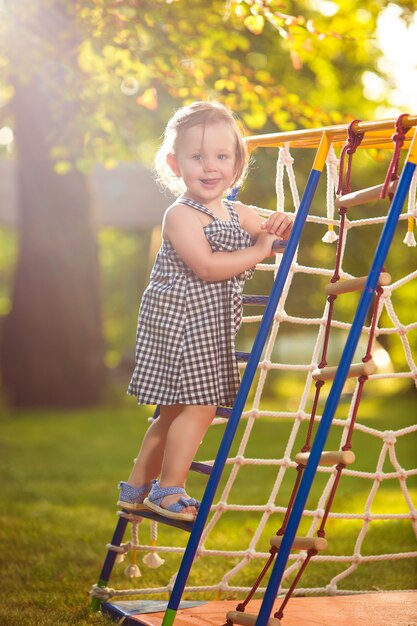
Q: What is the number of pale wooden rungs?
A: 6